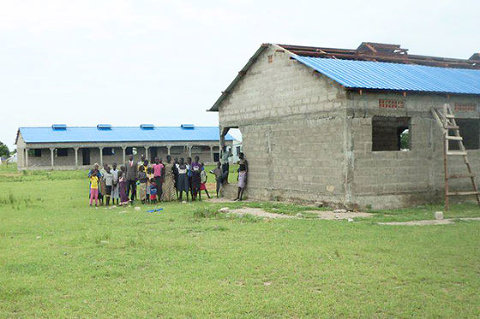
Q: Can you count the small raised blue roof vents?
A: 4